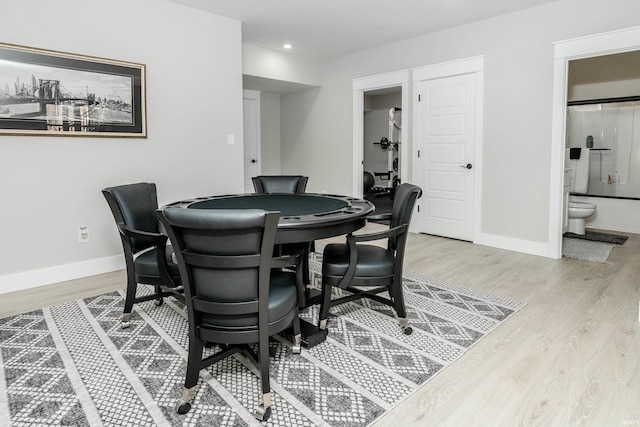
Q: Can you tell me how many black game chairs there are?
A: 4